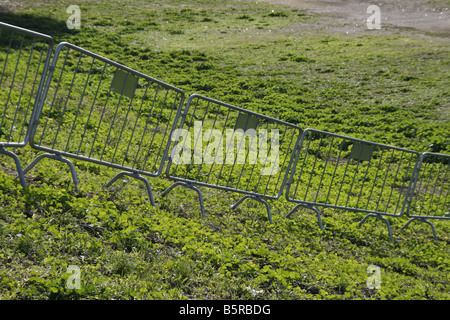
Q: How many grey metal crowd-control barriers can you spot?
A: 5